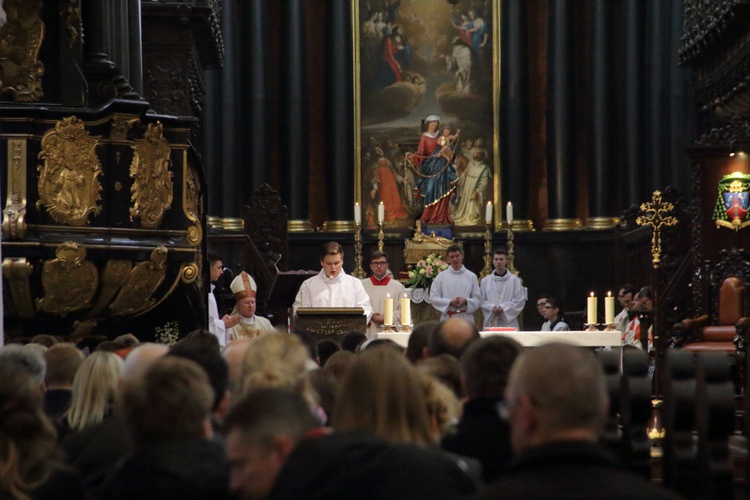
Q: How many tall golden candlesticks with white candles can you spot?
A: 4